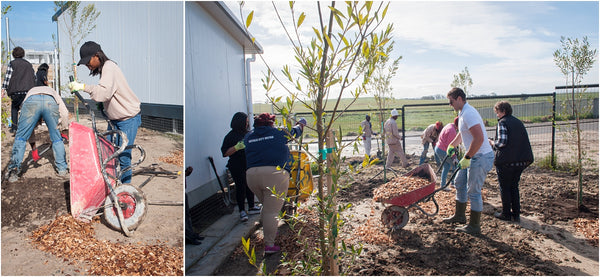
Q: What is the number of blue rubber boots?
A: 0